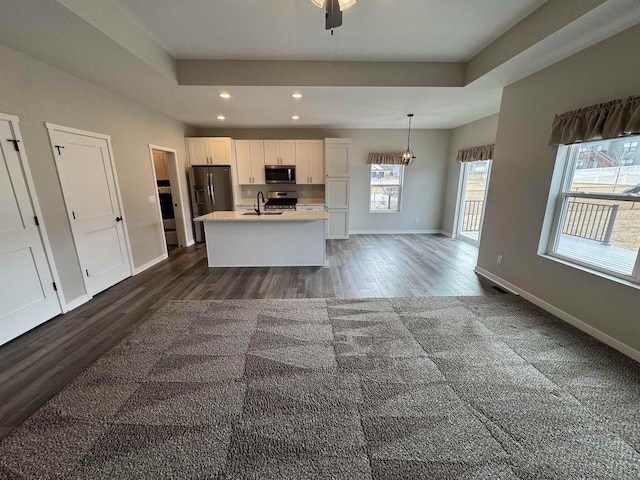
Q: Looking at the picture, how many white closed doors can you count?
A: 2